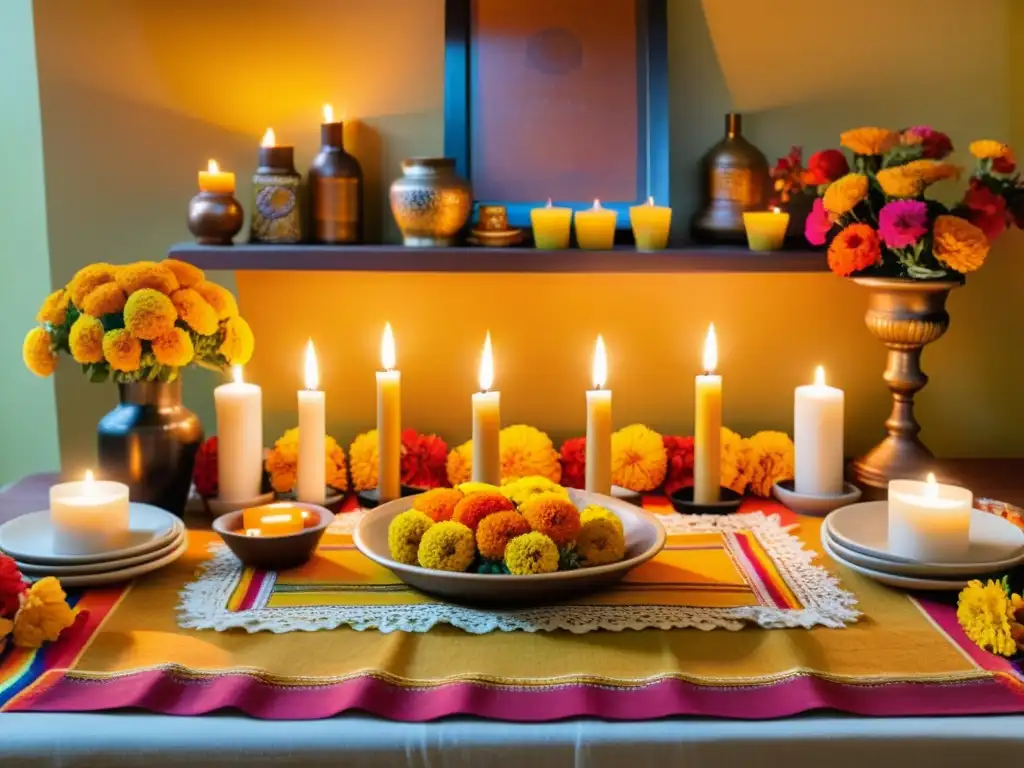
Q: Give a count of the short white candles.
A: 2